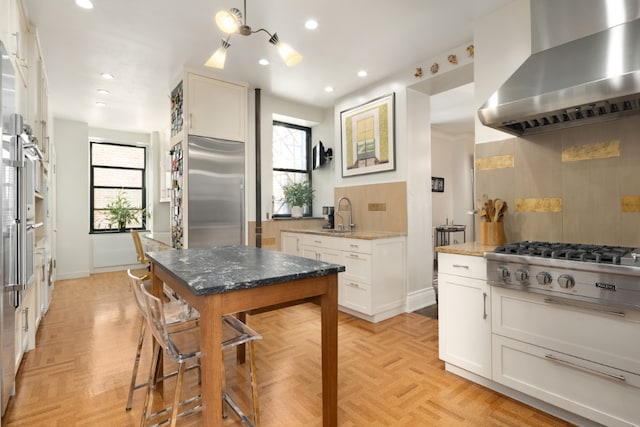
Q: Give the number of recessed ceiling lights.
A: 8